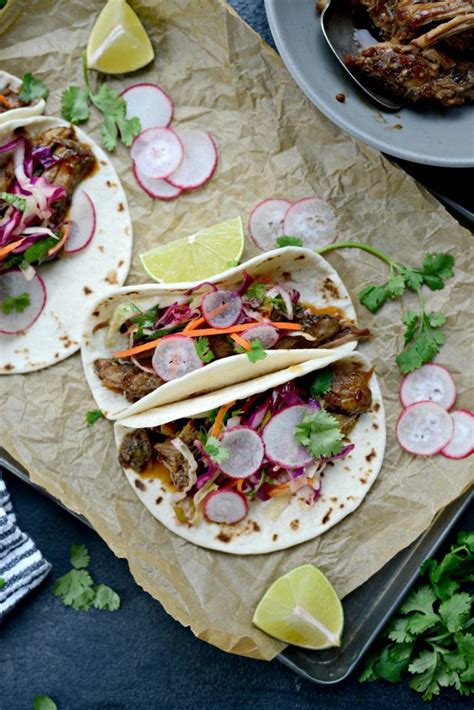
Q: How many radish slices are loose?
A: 9